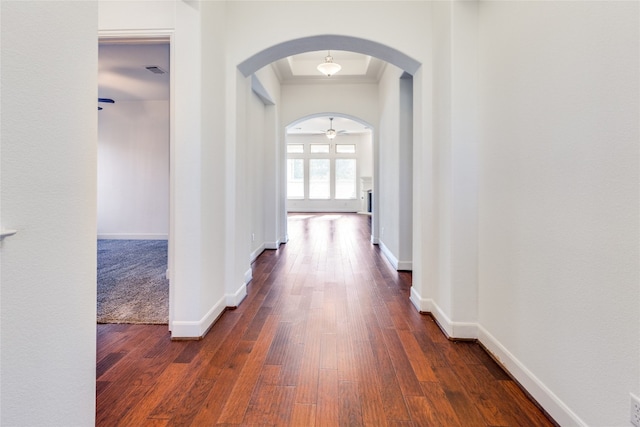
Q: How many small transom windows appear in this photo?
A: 3